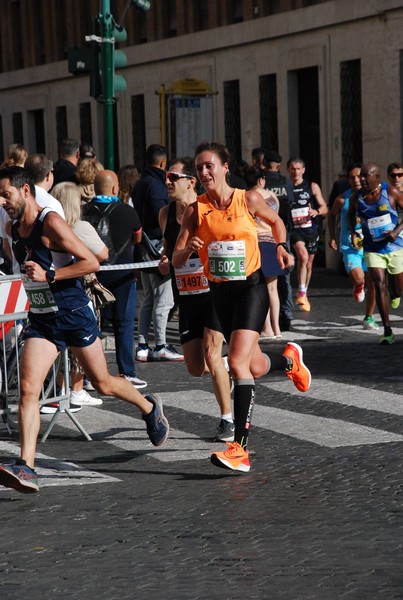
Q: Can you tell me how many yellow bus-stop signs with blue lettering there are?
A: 1